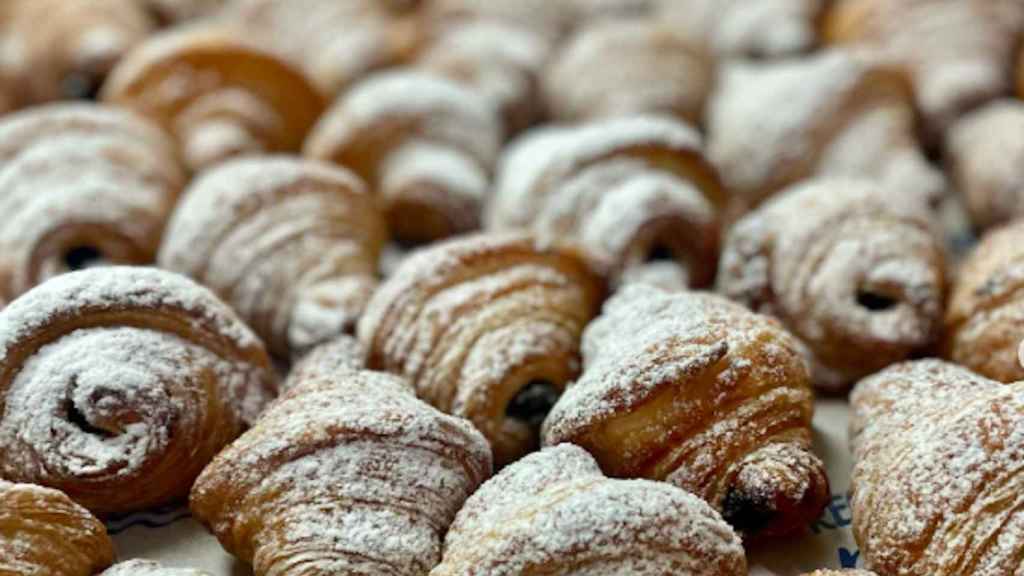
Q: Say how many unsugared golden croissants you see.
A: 0